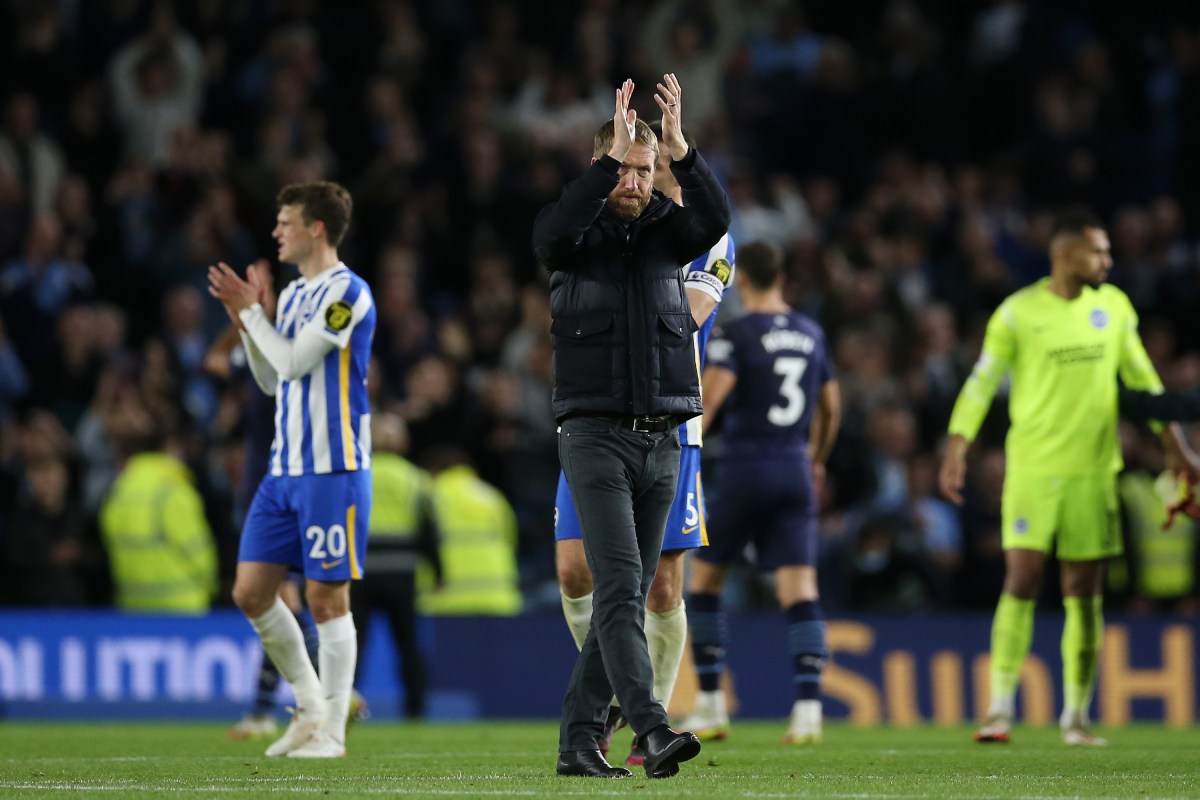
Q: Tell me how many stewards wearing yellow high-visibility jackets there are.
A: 4